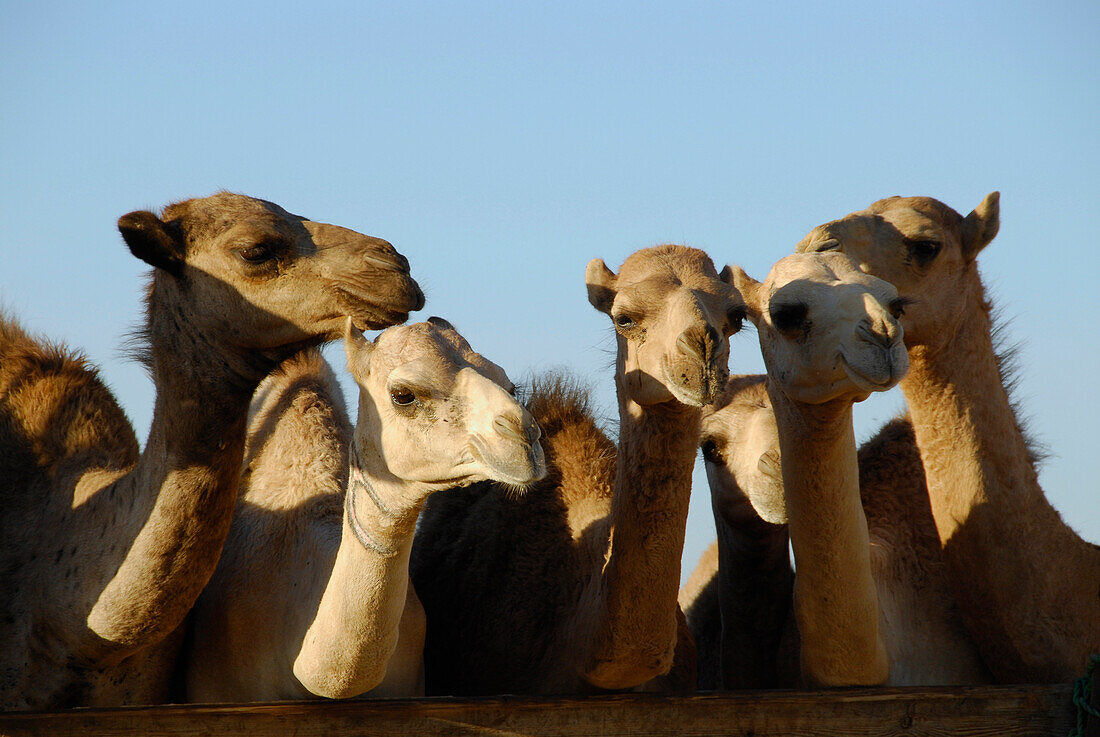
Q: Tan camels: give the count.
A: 6